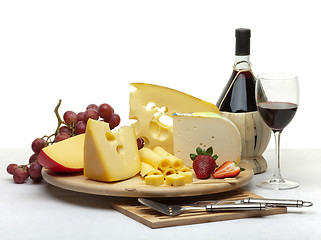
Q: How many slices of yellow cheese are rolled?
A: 5